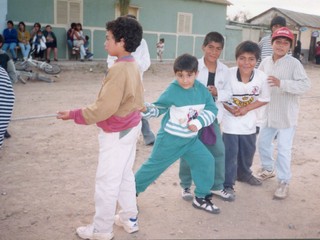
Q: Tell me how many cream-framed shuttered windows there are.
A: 2